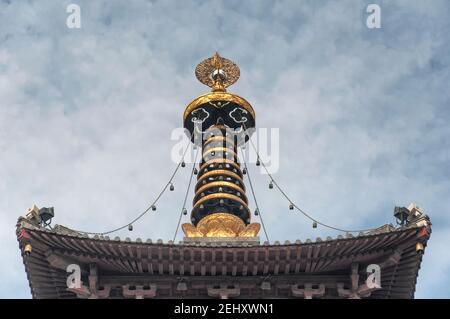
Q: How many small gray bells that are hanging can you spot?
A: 12